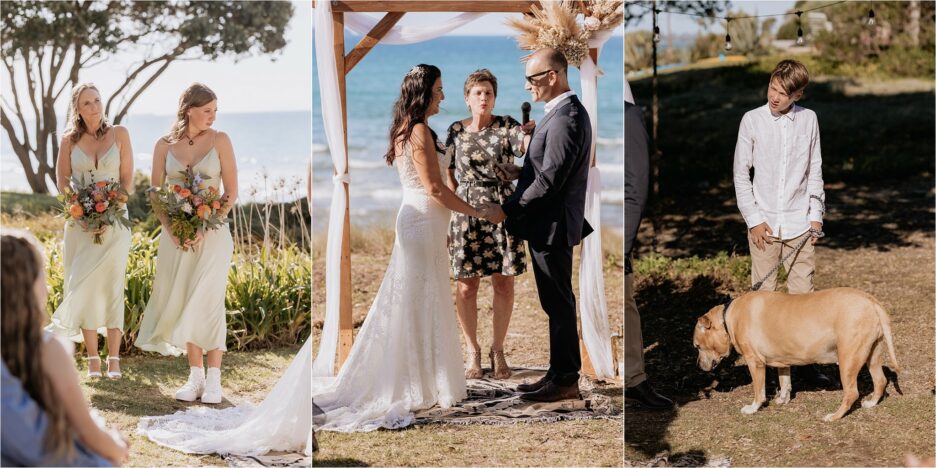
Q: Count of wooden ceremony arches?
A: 1